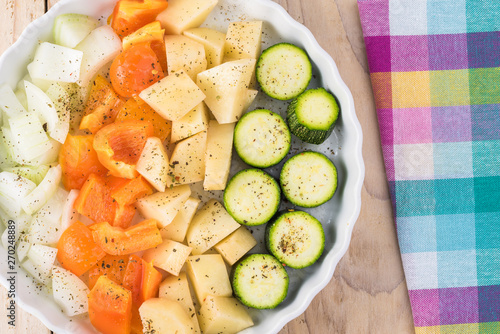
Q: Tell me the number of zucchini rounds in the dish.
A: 7